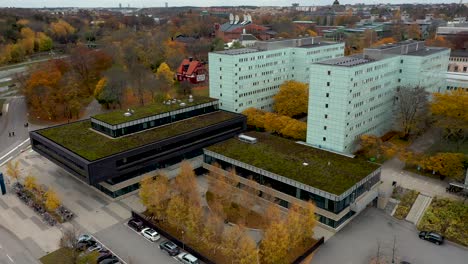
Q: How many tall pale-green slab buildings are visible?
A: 2